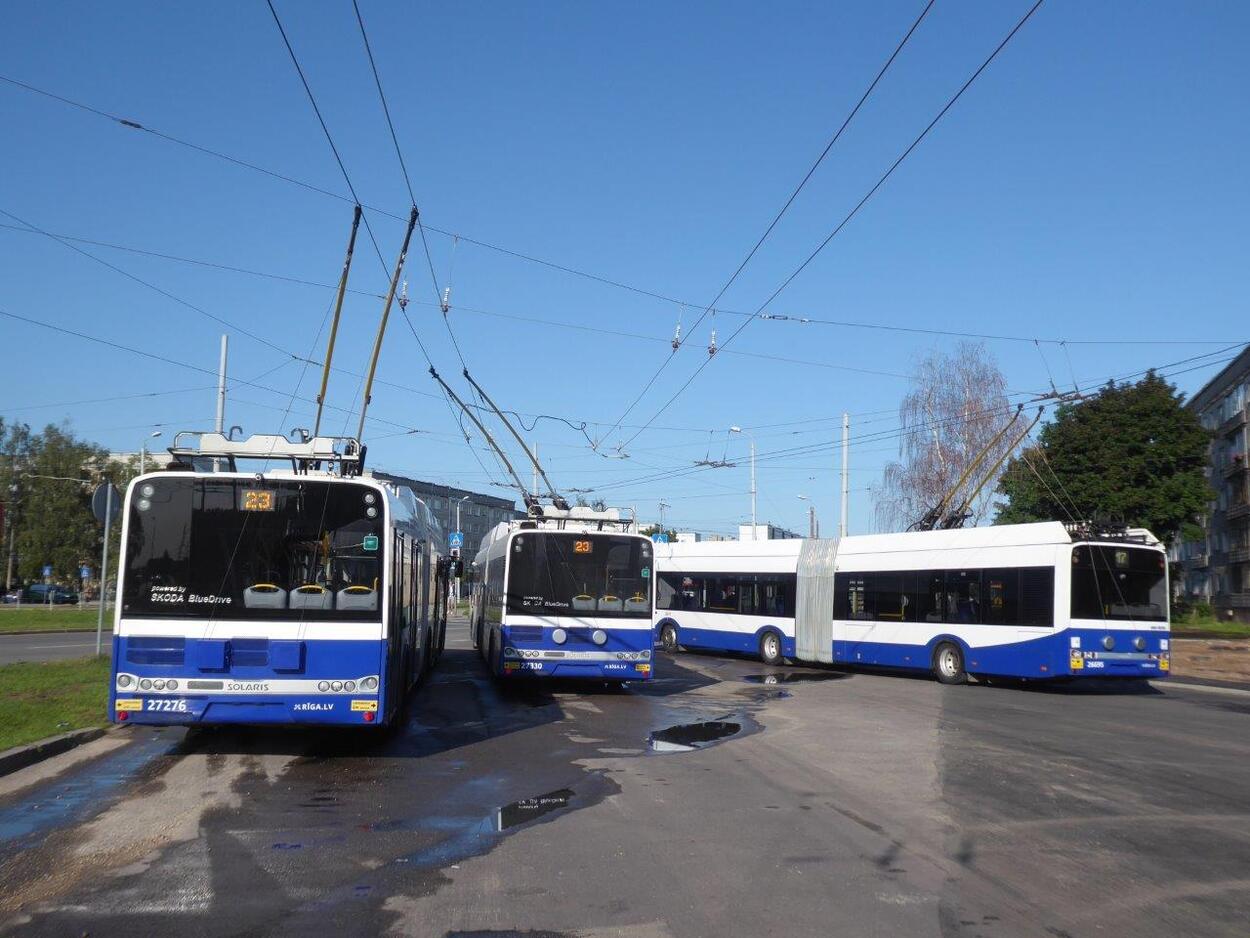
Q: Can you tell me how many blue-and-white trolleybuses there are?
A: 3